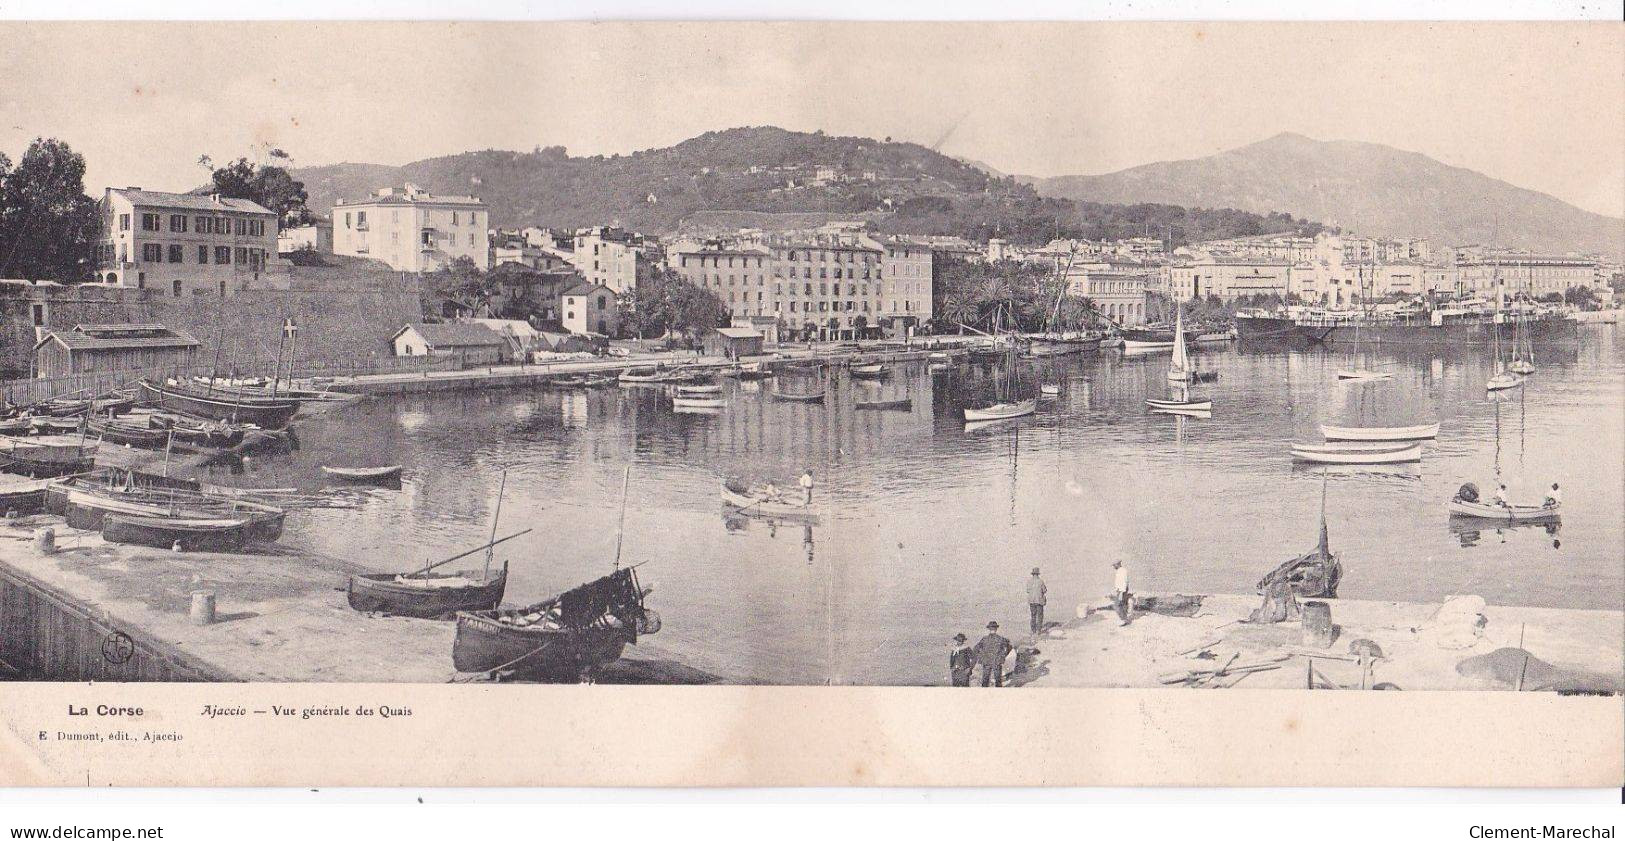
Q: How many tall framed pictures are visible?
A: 0